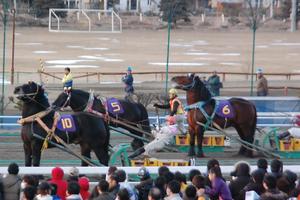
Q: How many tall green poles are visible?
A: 3